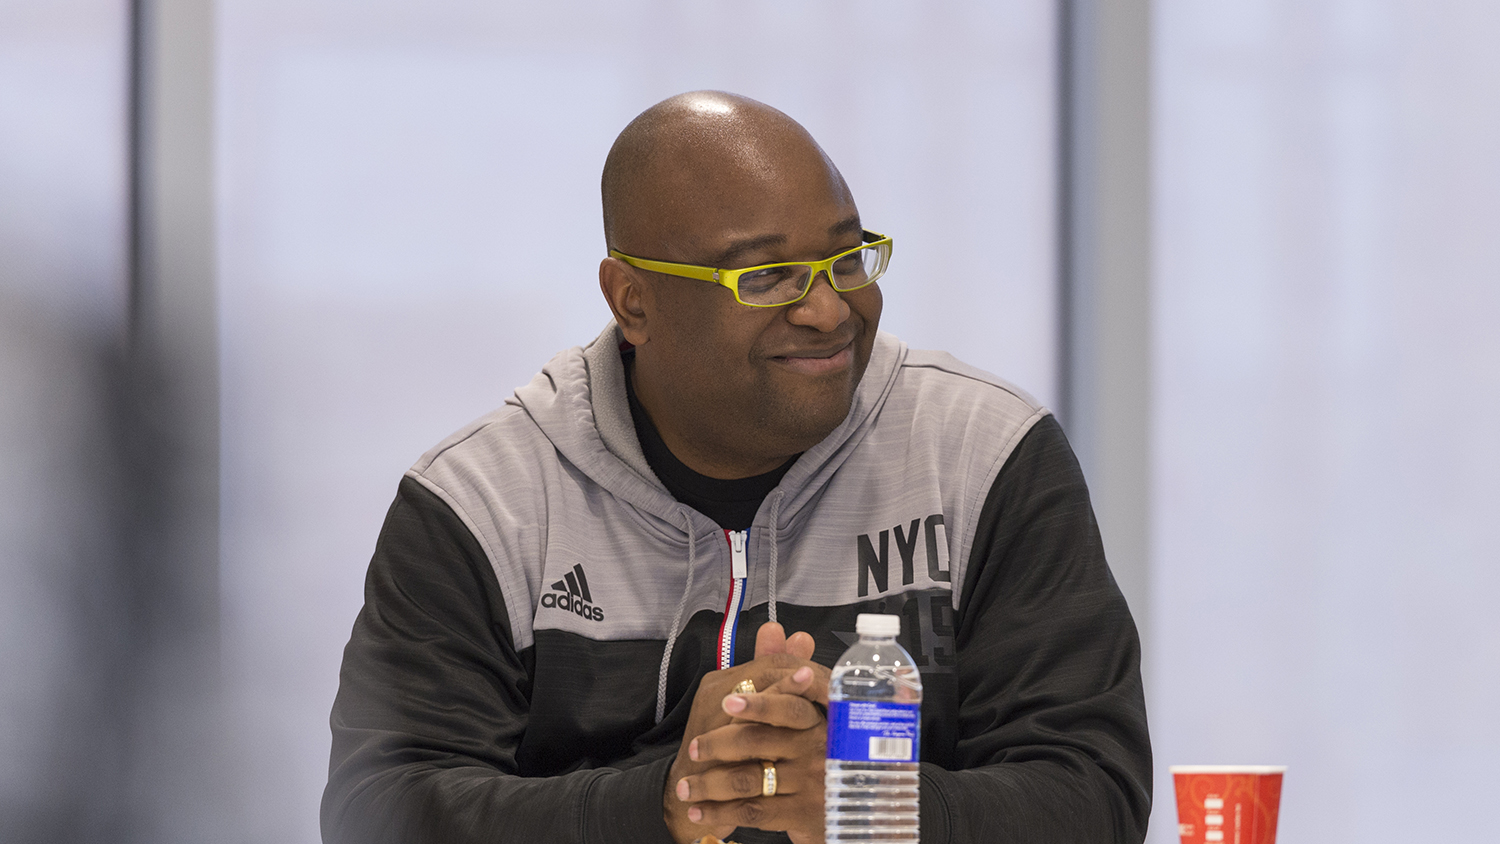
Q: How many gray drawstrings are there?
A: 2